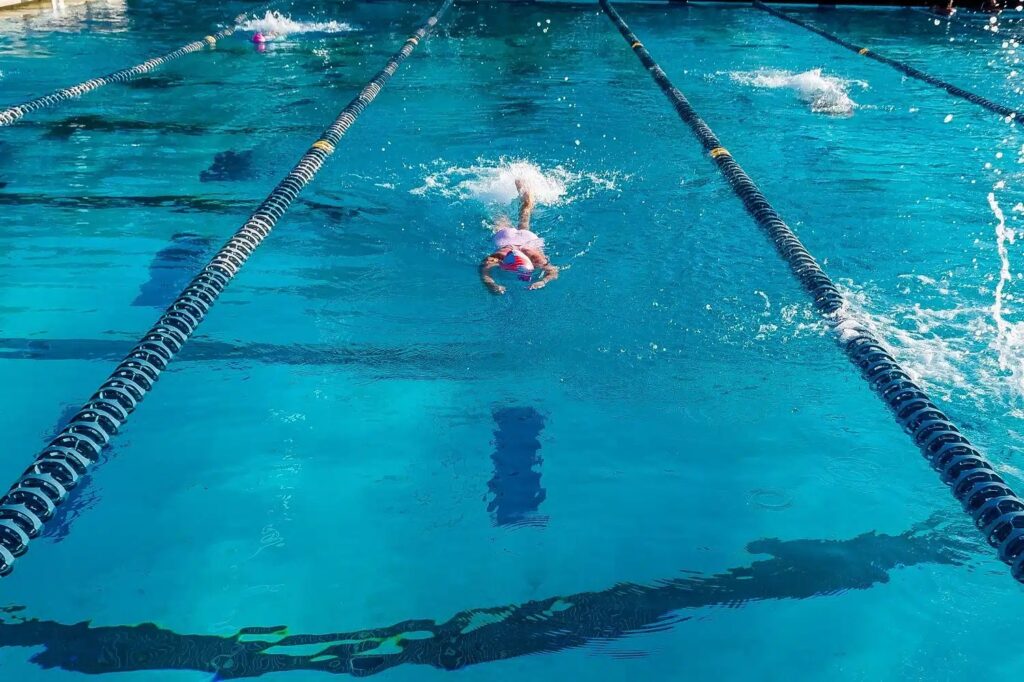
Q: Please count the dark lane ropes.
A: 4